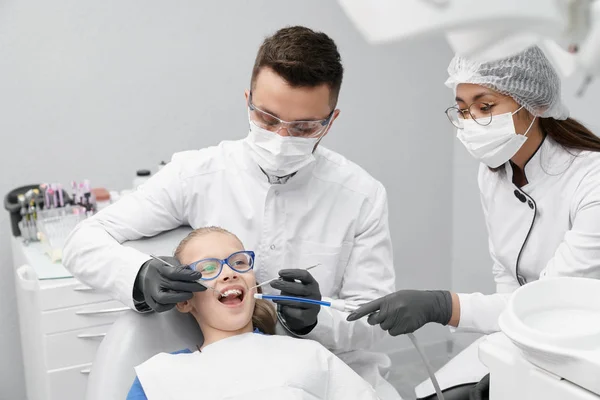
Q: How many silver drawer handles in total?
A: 4